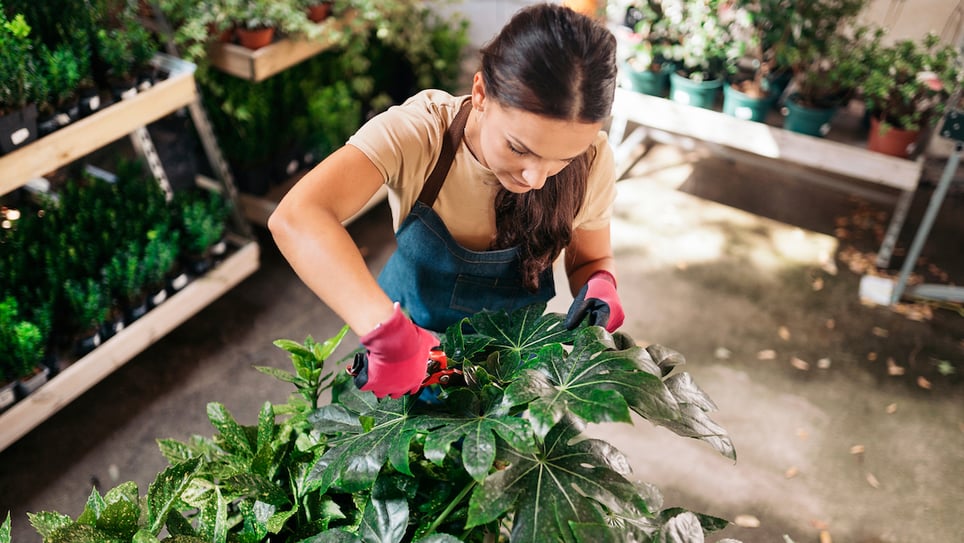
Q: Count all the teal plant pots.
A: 4